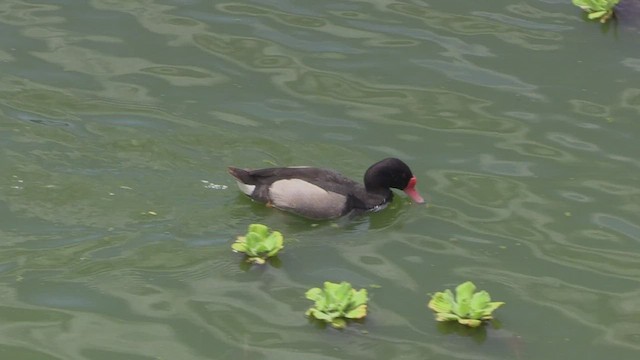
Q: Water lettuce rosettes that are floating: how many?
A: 4